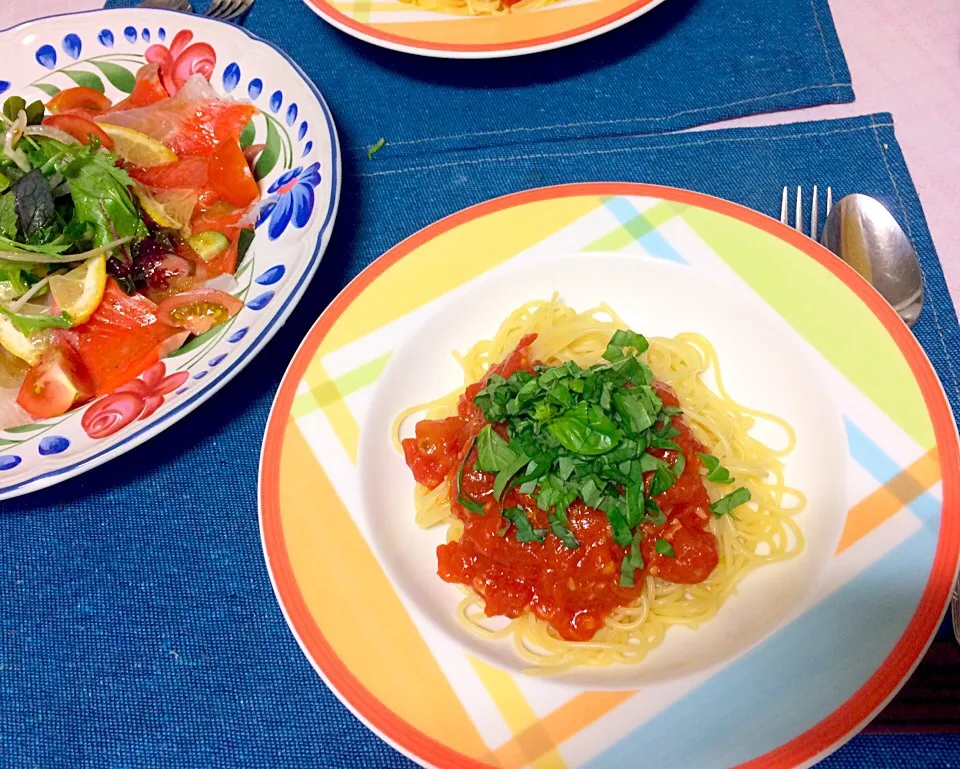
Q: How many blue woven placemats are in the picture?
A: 2